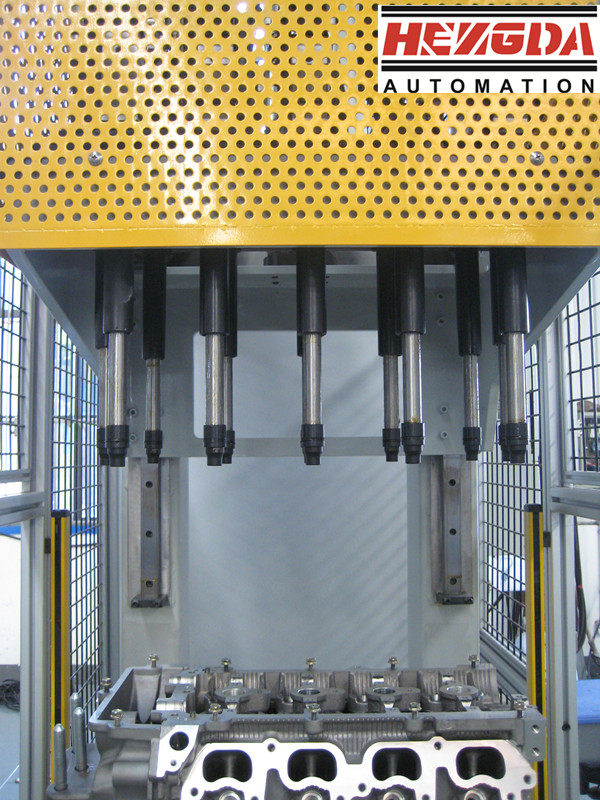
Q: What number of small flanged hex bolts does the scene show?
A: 11